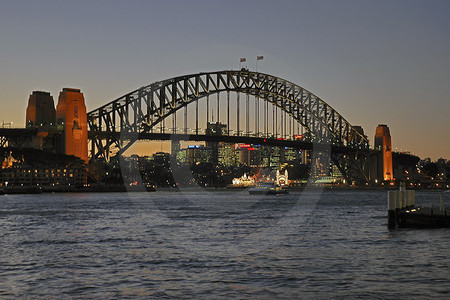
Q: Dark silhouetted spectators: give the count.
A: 0